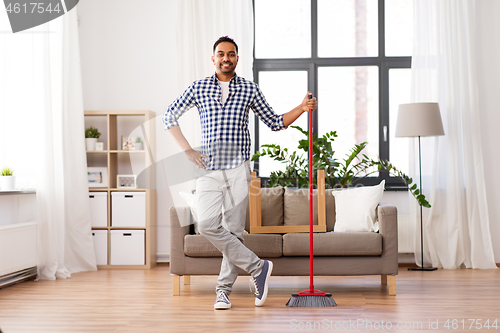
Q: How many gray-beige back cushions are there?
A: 2